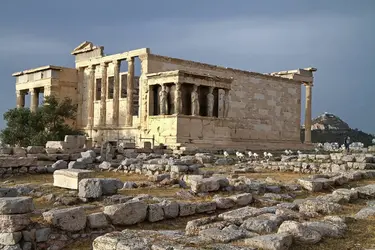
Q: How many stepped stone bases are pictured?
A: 1